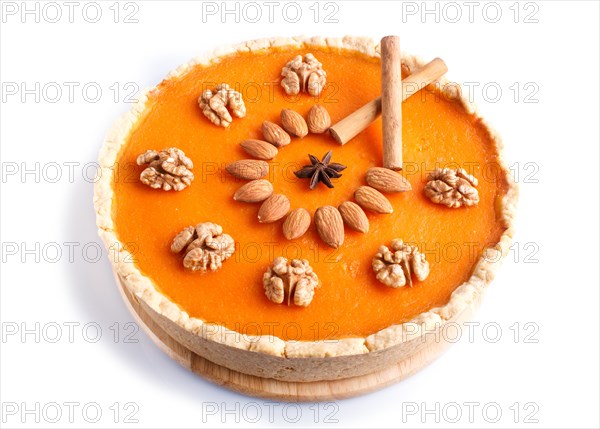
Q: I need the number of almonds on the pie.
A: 12